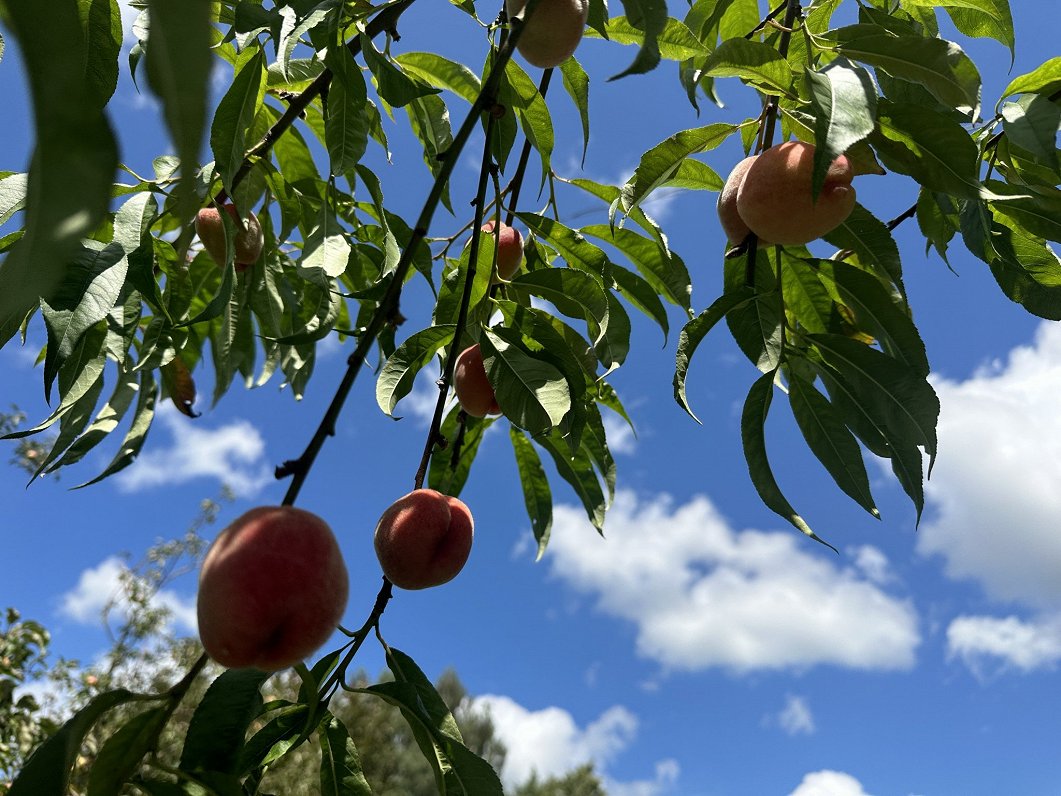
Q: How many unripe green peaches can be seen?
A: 0